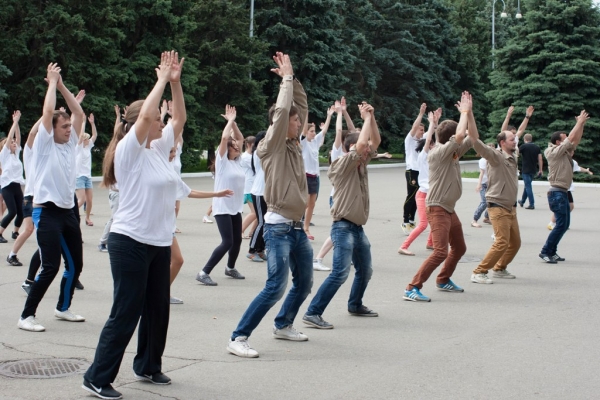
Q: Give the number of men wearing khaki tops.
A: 5